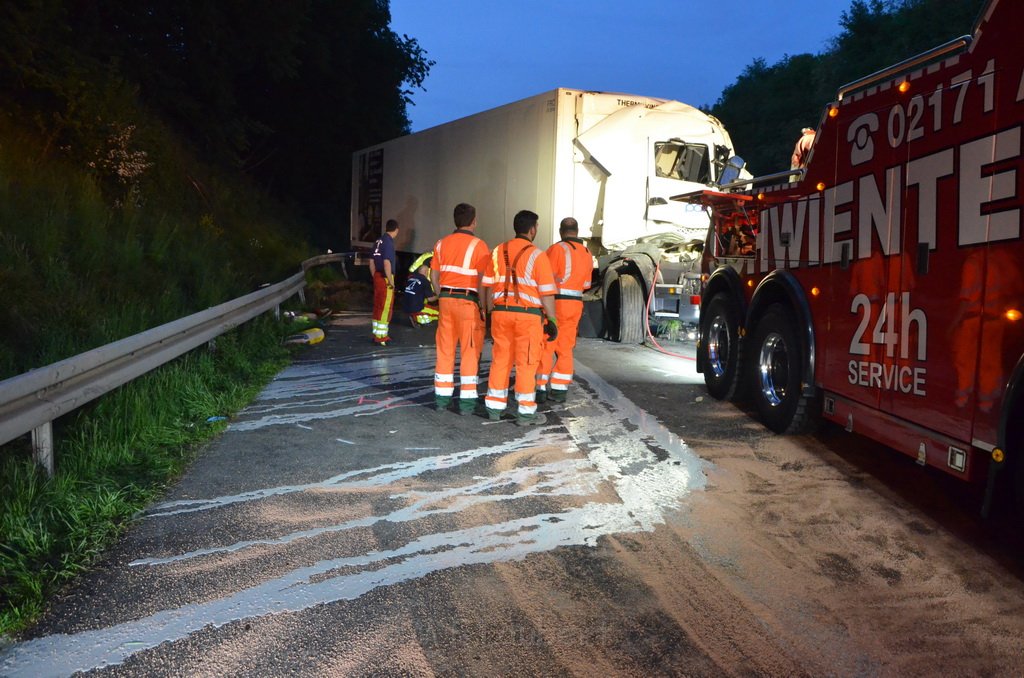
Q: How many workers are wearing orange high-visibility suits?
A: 3